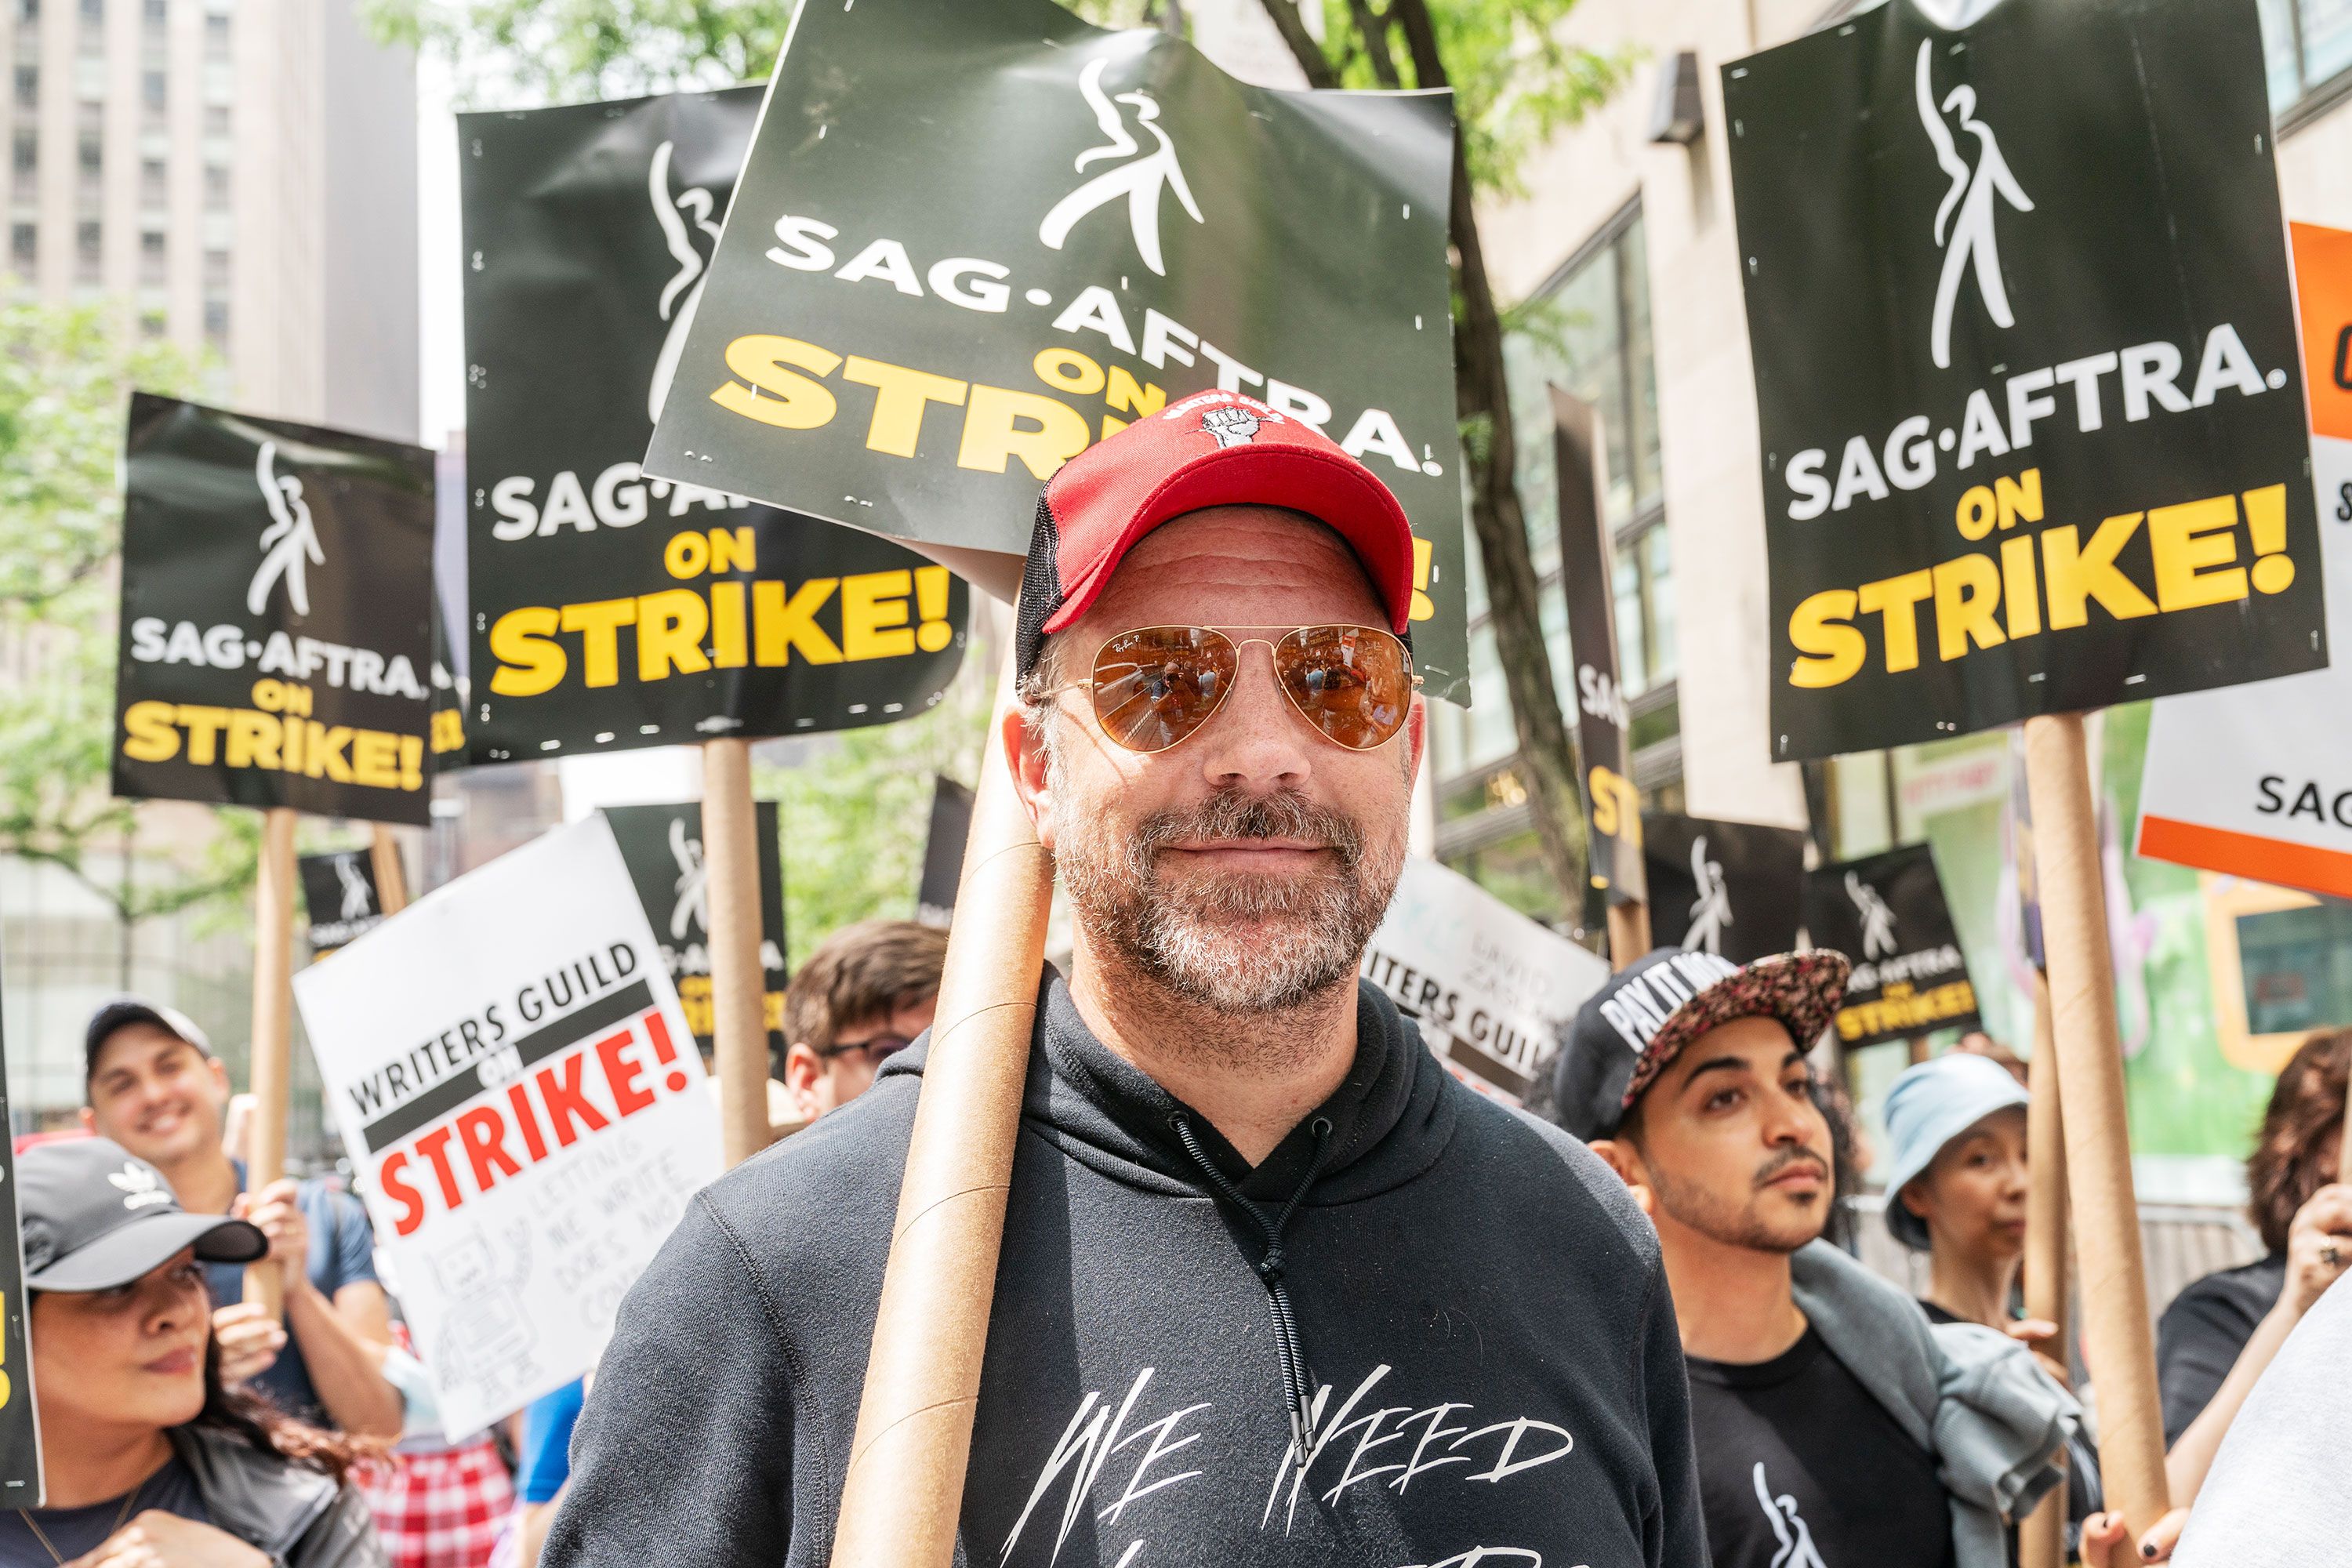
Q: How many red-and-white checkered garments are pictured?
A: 1